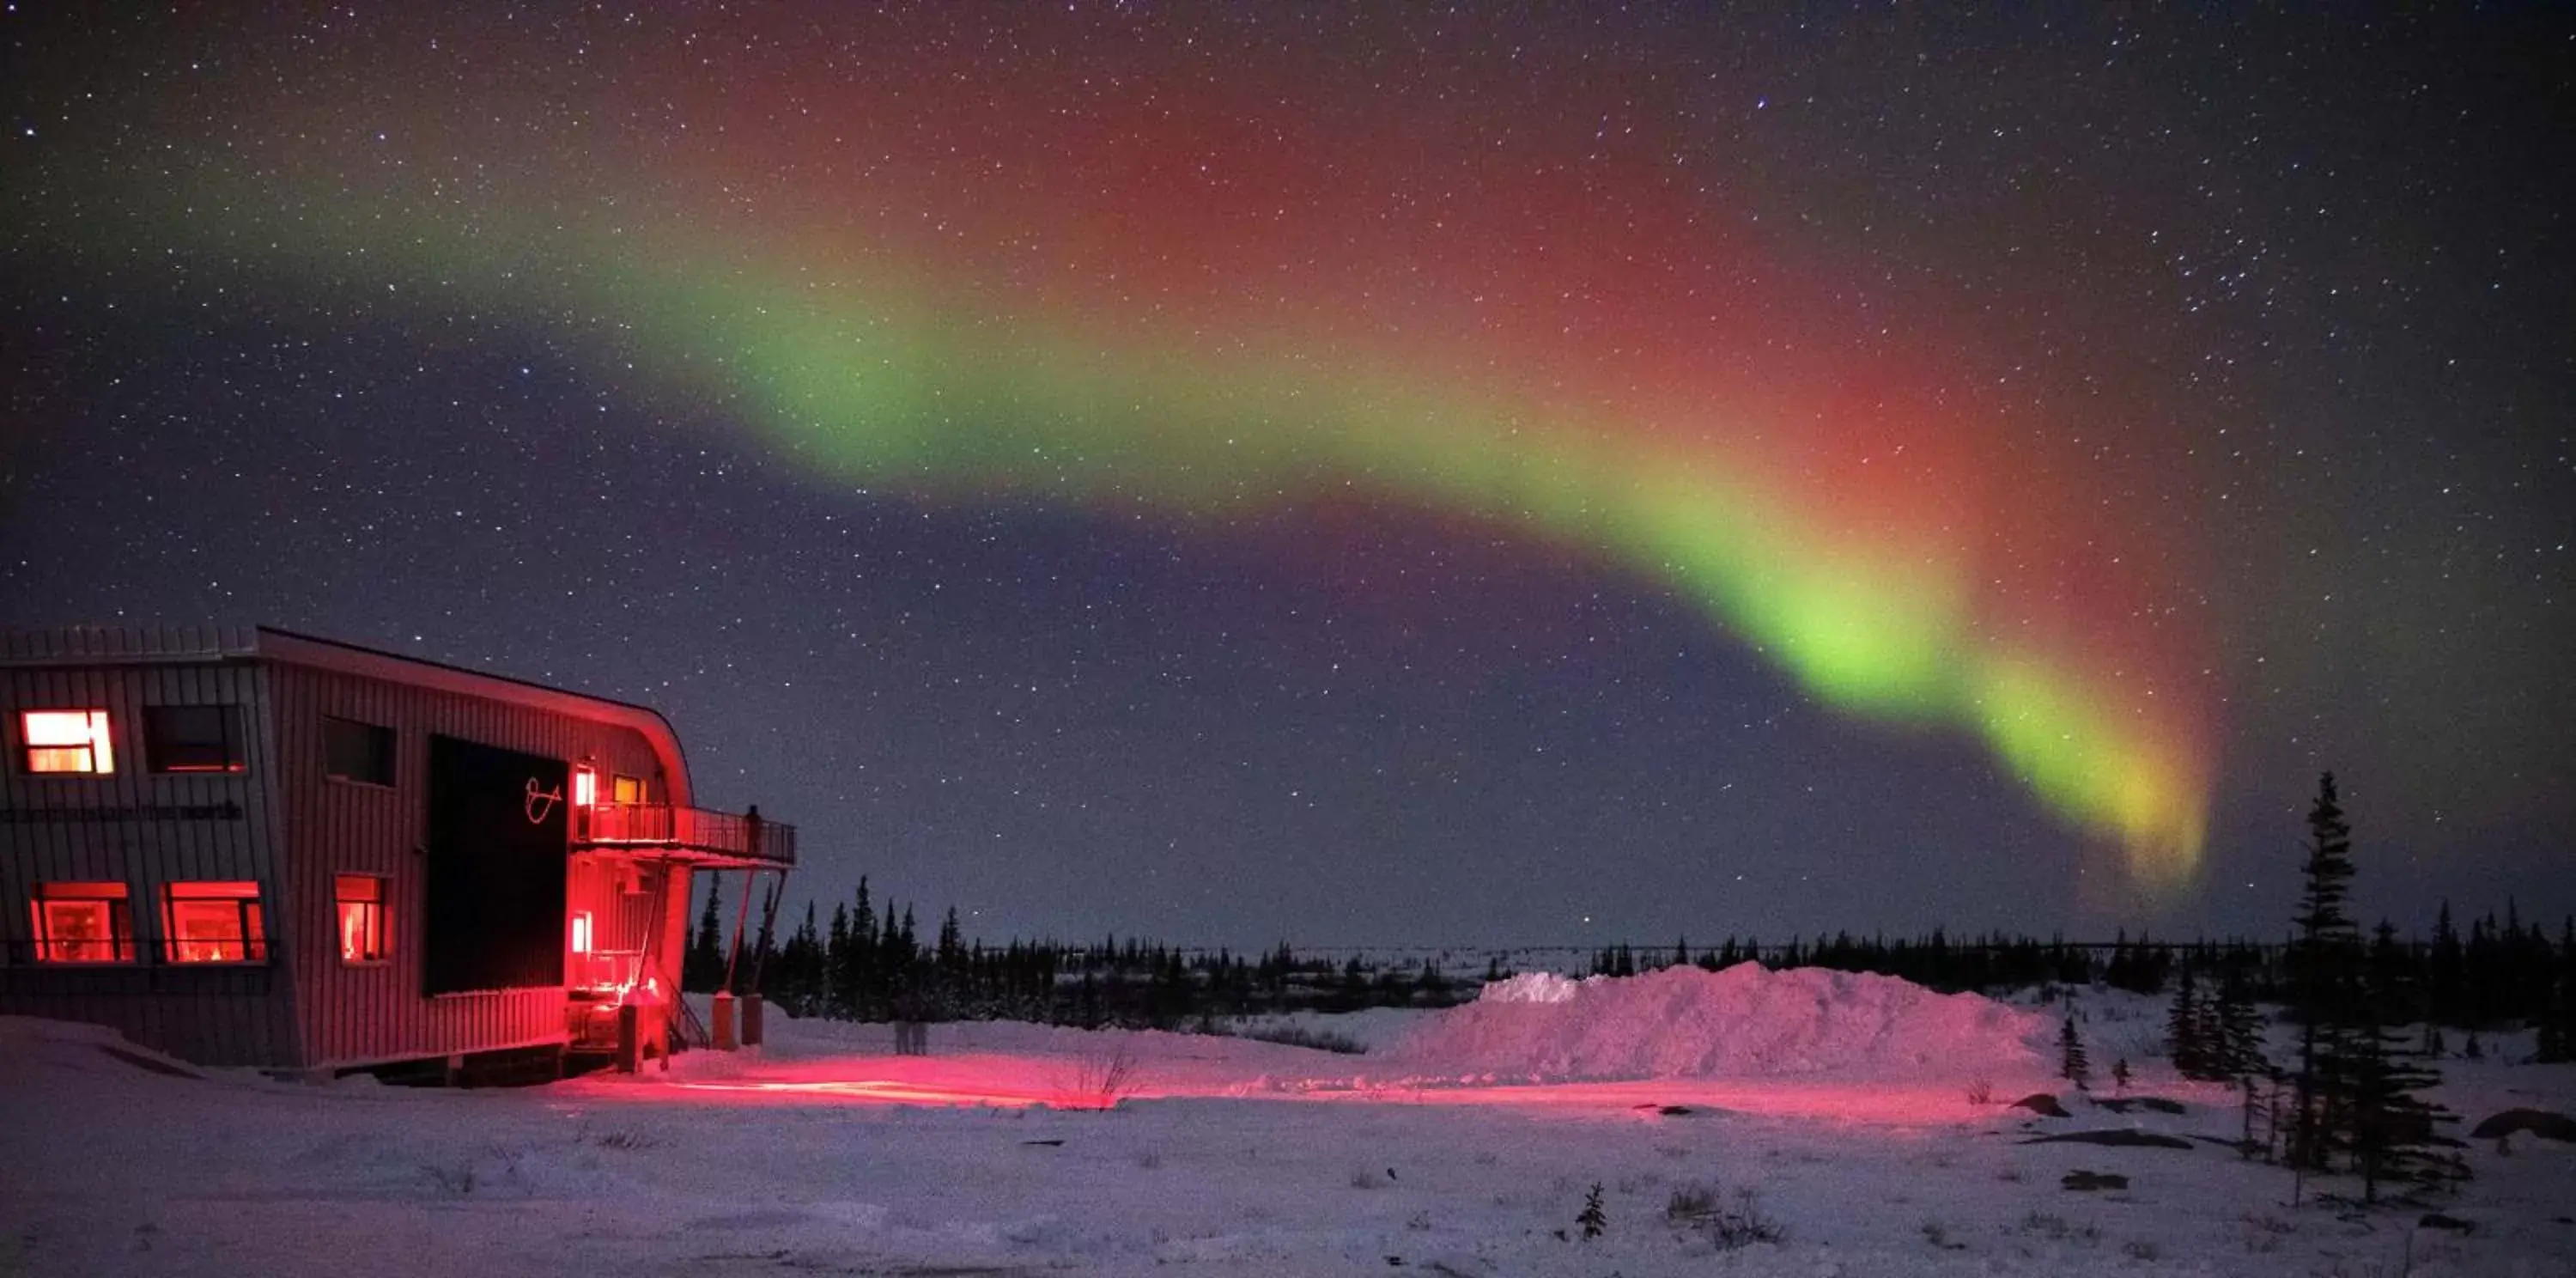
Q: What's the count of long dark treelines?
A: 1